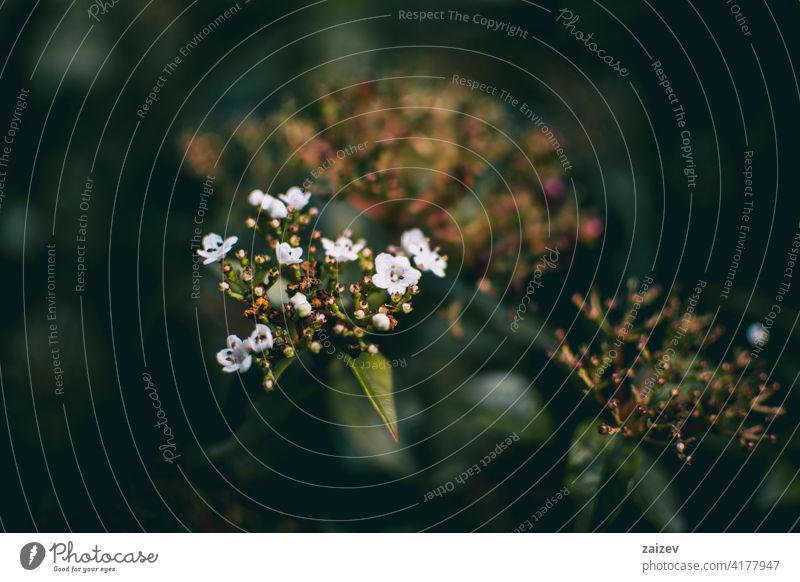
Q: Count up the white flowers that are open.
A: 9